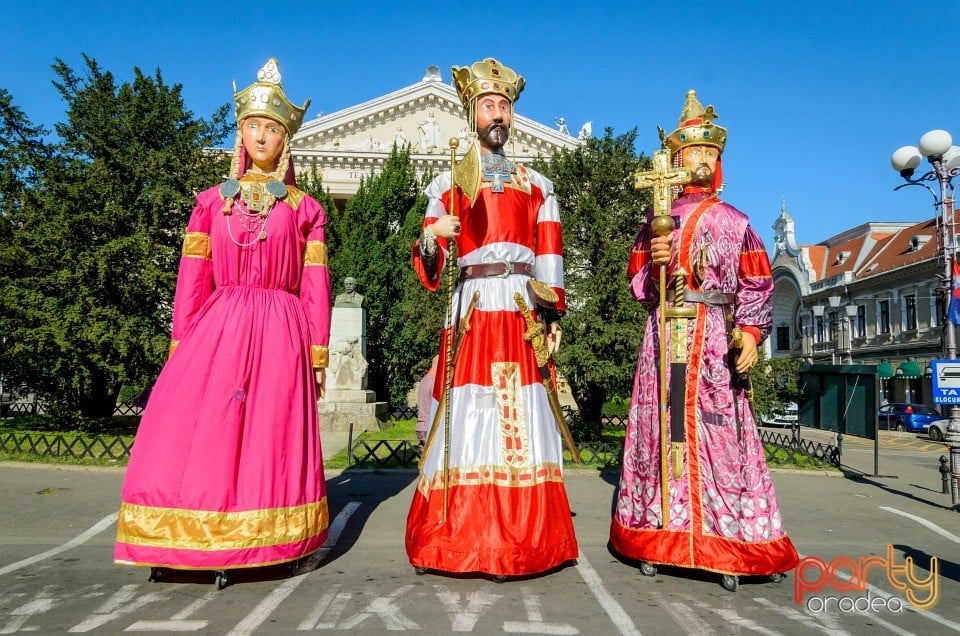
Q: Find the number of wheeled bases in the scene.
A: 3